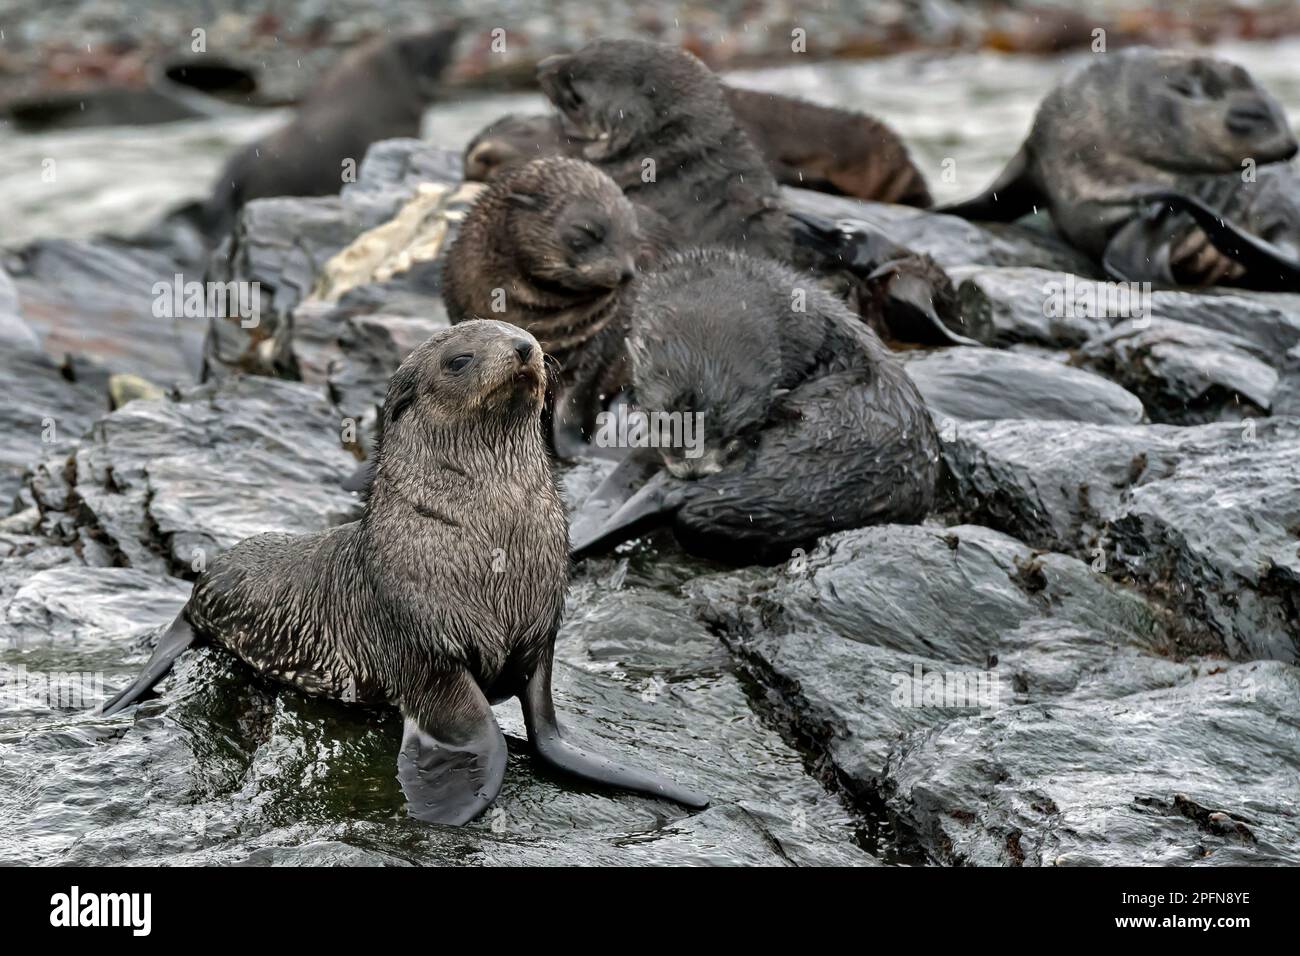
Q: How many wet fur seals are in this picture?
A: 7